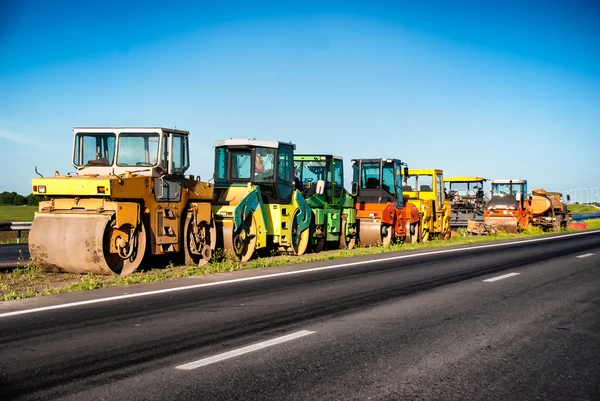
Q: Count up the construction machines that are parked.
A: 8